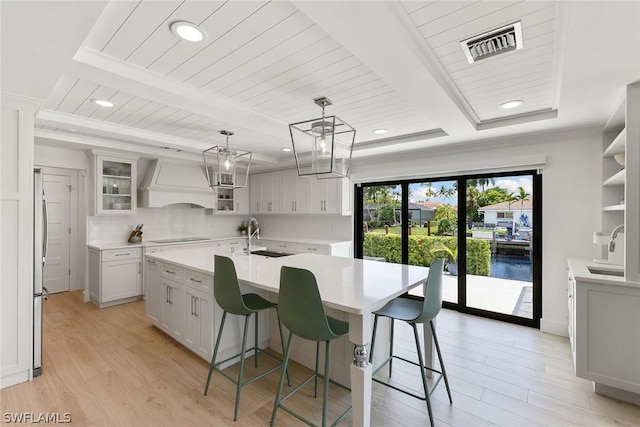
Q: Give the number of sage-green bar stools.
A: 3